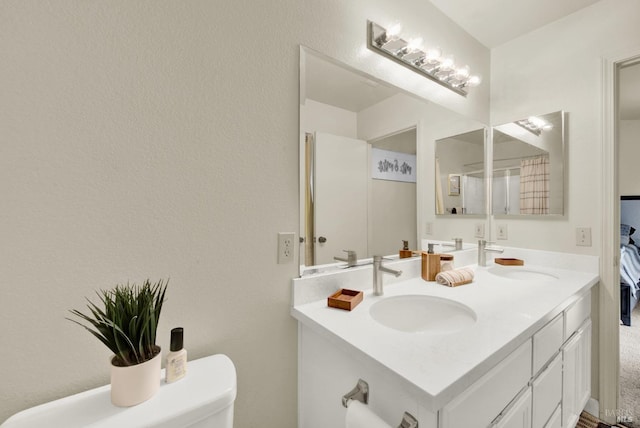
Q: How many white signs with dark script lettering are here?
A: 1